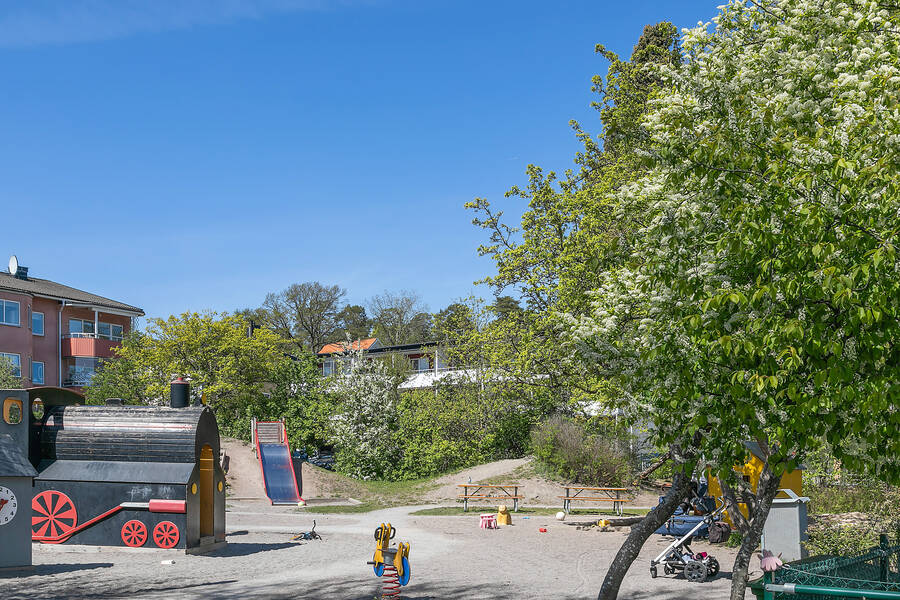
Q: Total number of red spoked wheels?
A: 3